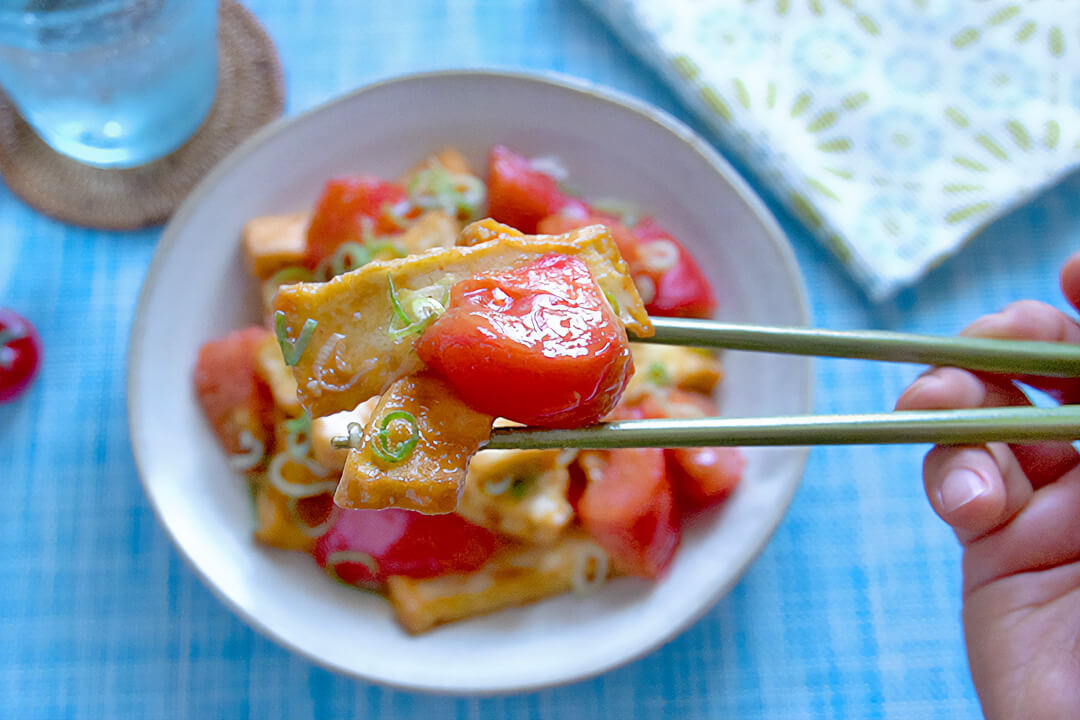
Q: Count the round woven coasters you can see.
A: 1